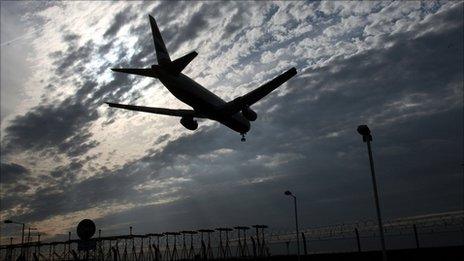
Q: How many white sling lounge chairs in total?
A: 0